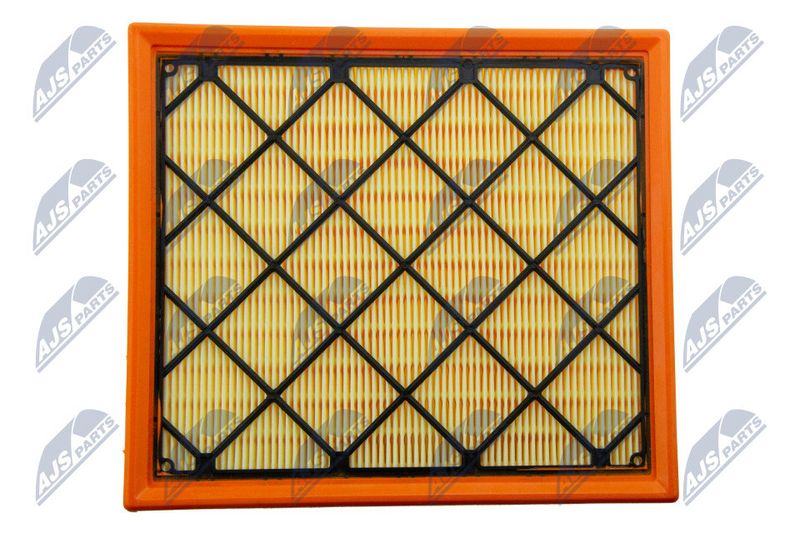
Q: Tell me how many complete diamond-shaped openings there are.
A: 12